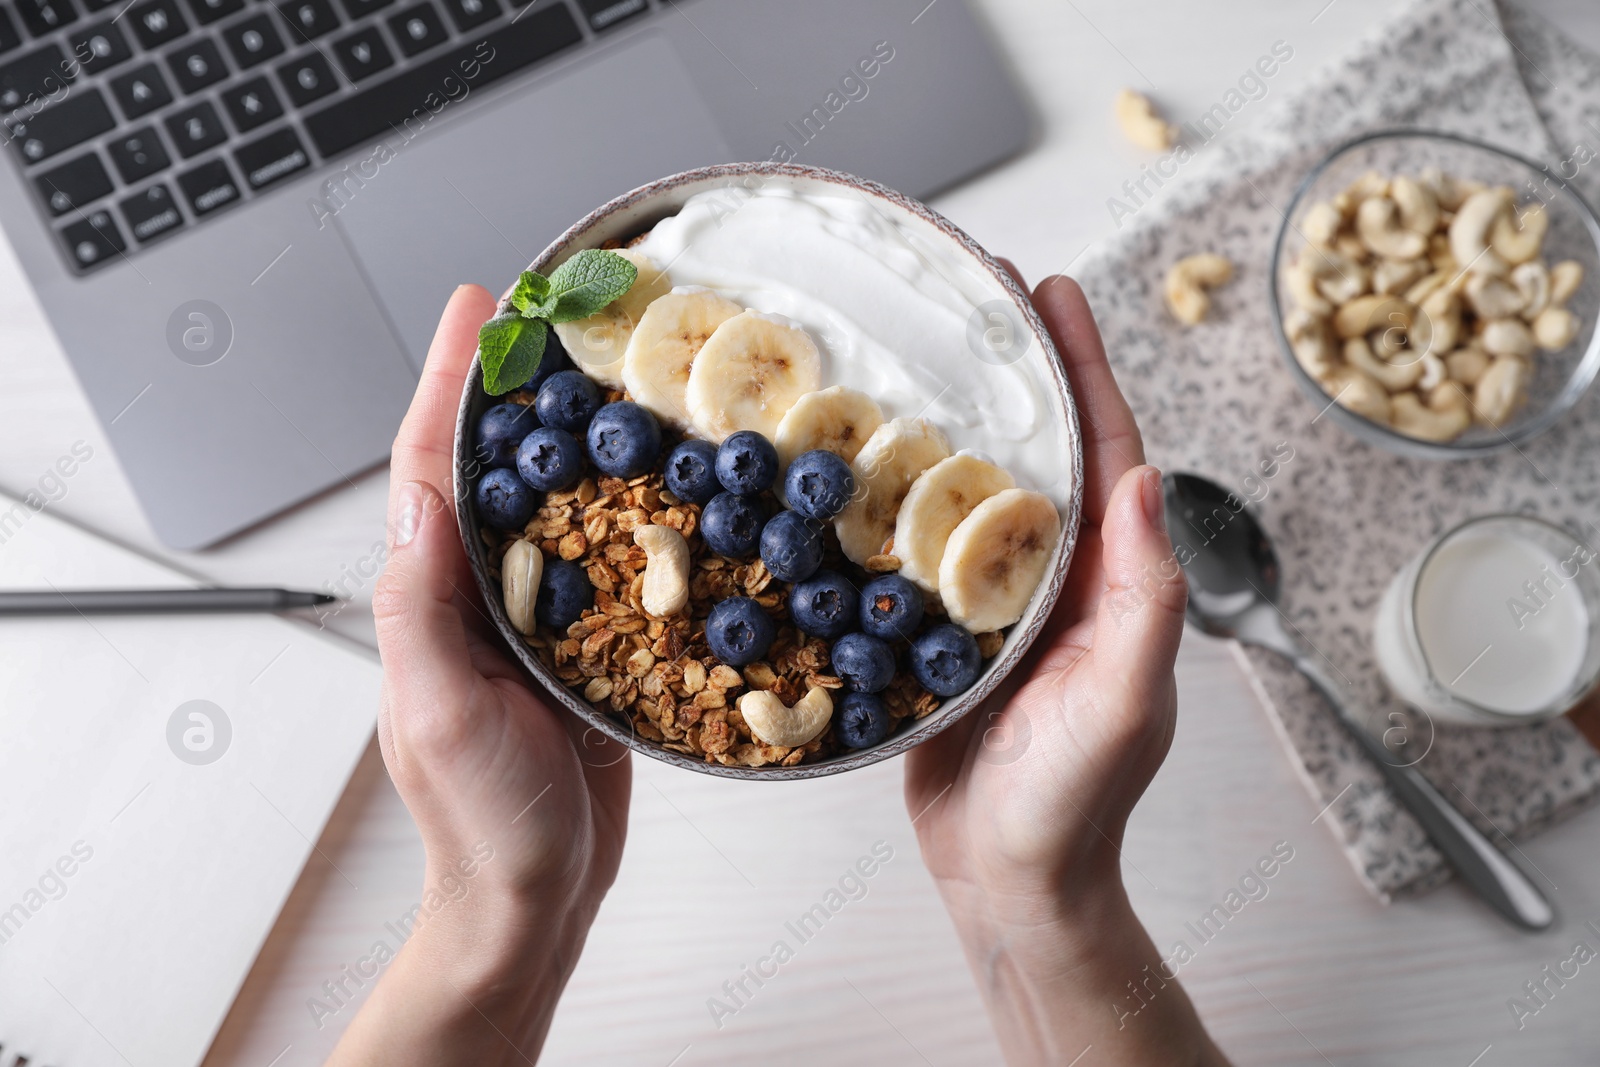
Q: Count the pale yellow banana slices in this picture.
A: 7